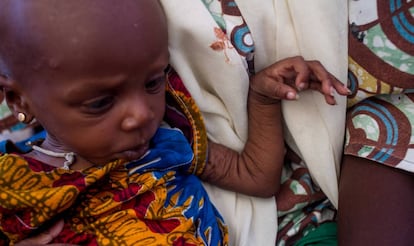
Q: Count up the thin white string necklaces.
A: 1